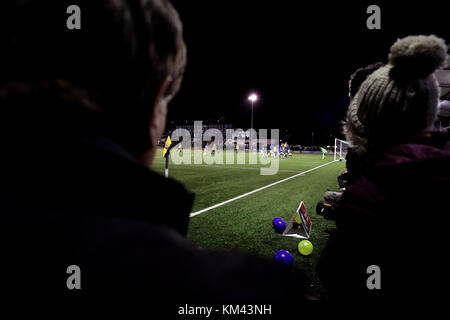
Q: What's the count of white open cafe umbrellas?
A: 0